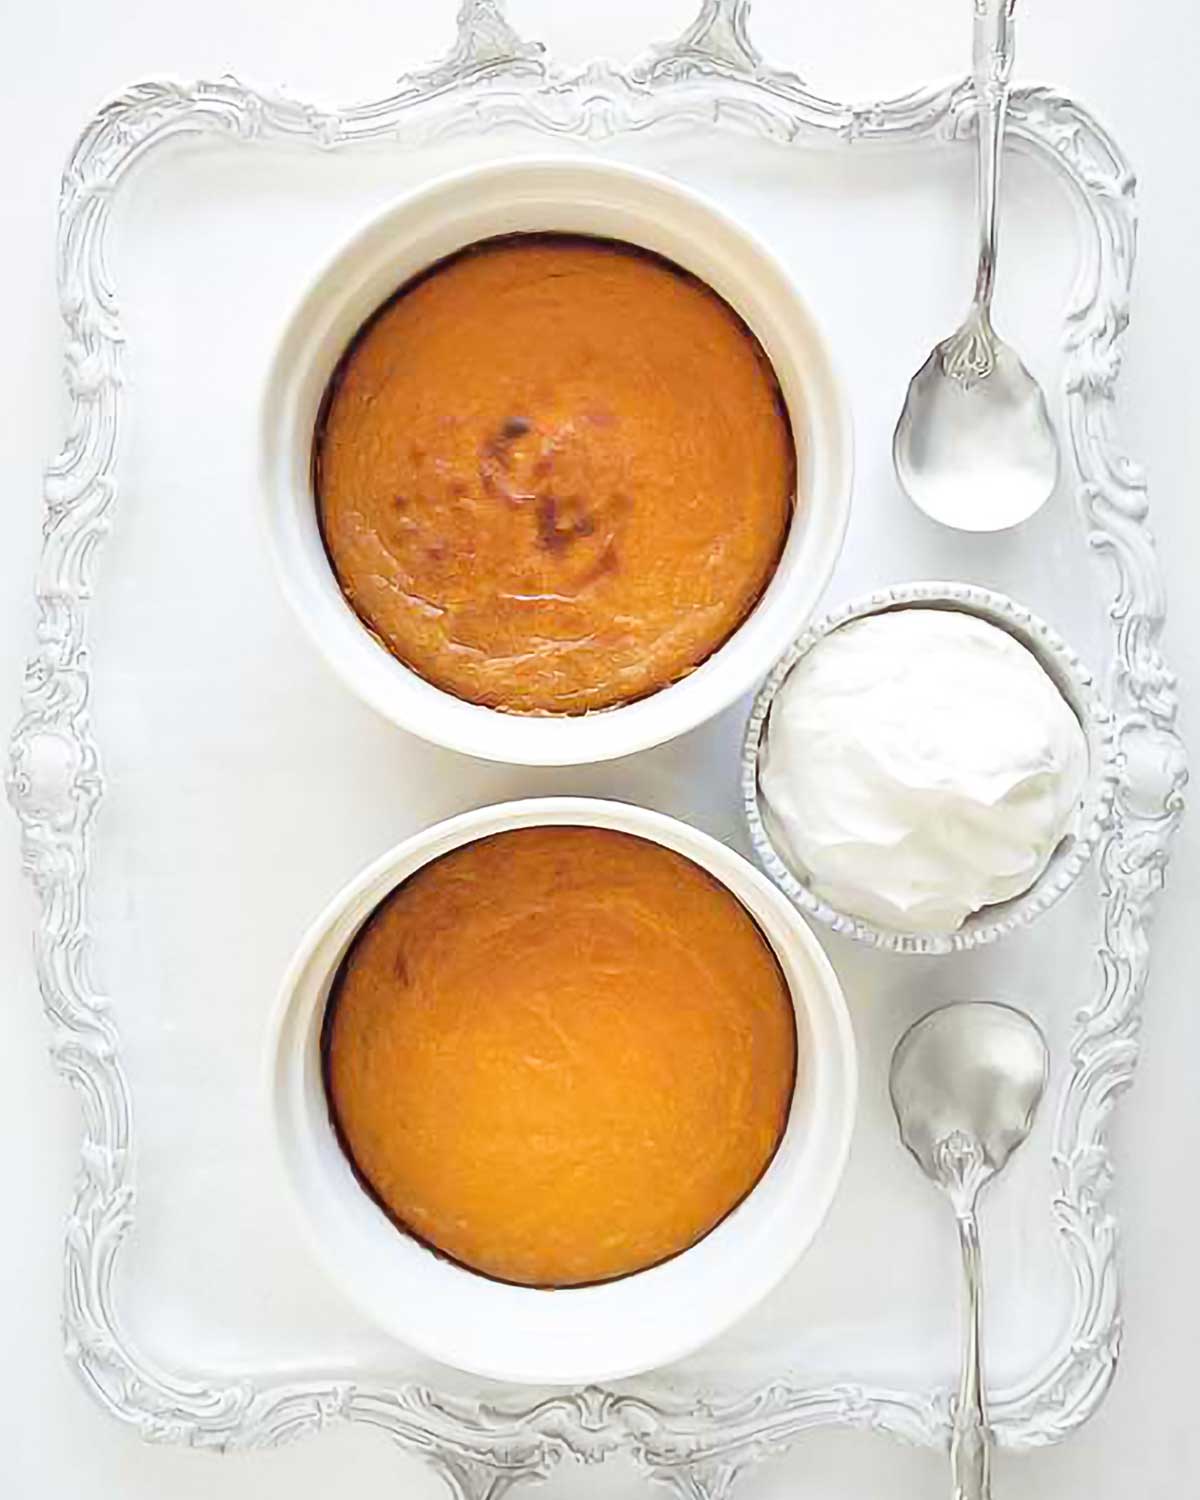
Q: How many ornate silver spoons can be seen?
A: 2